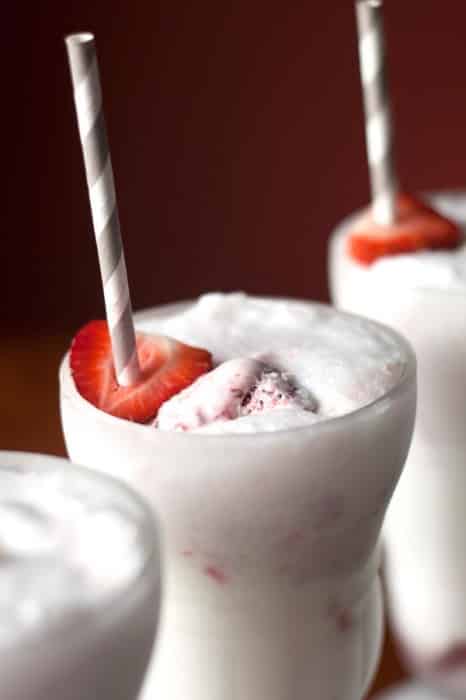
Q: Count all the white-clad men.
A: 0